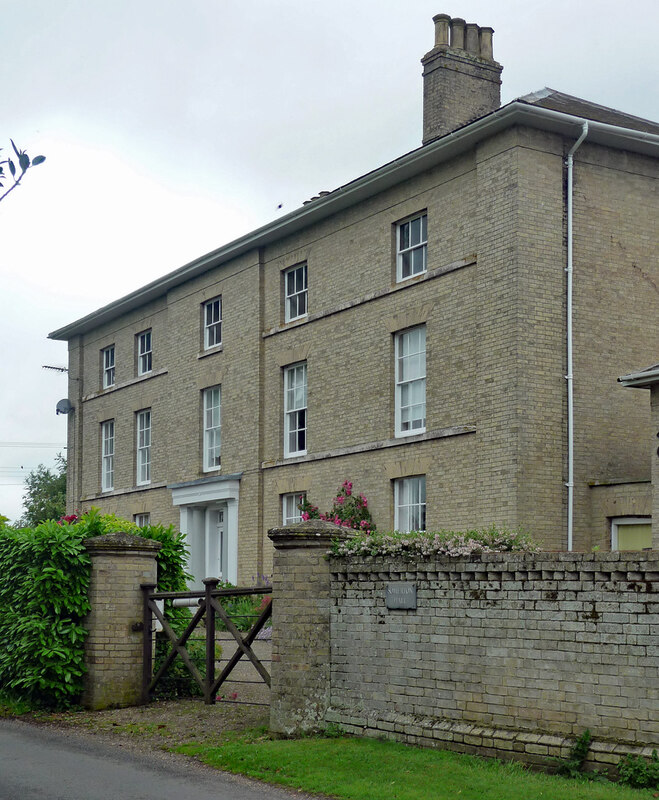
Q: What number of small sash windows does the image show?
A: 5